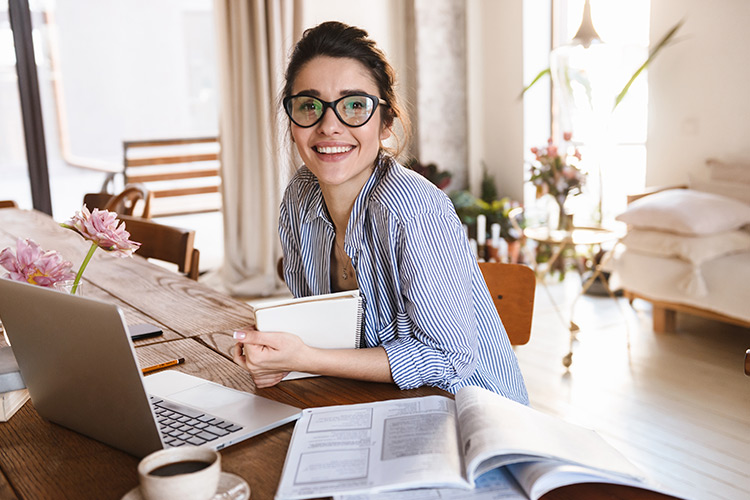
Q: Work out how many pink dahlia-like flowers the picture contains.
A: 2